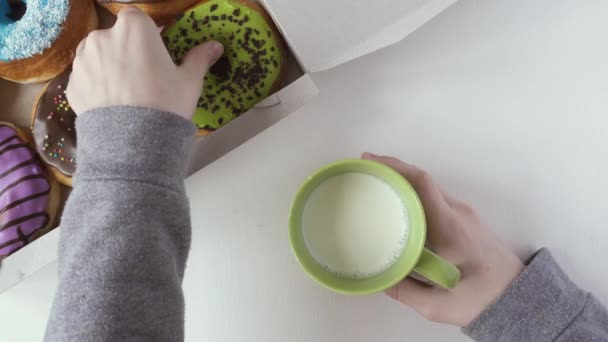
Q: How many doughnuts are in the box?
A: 5